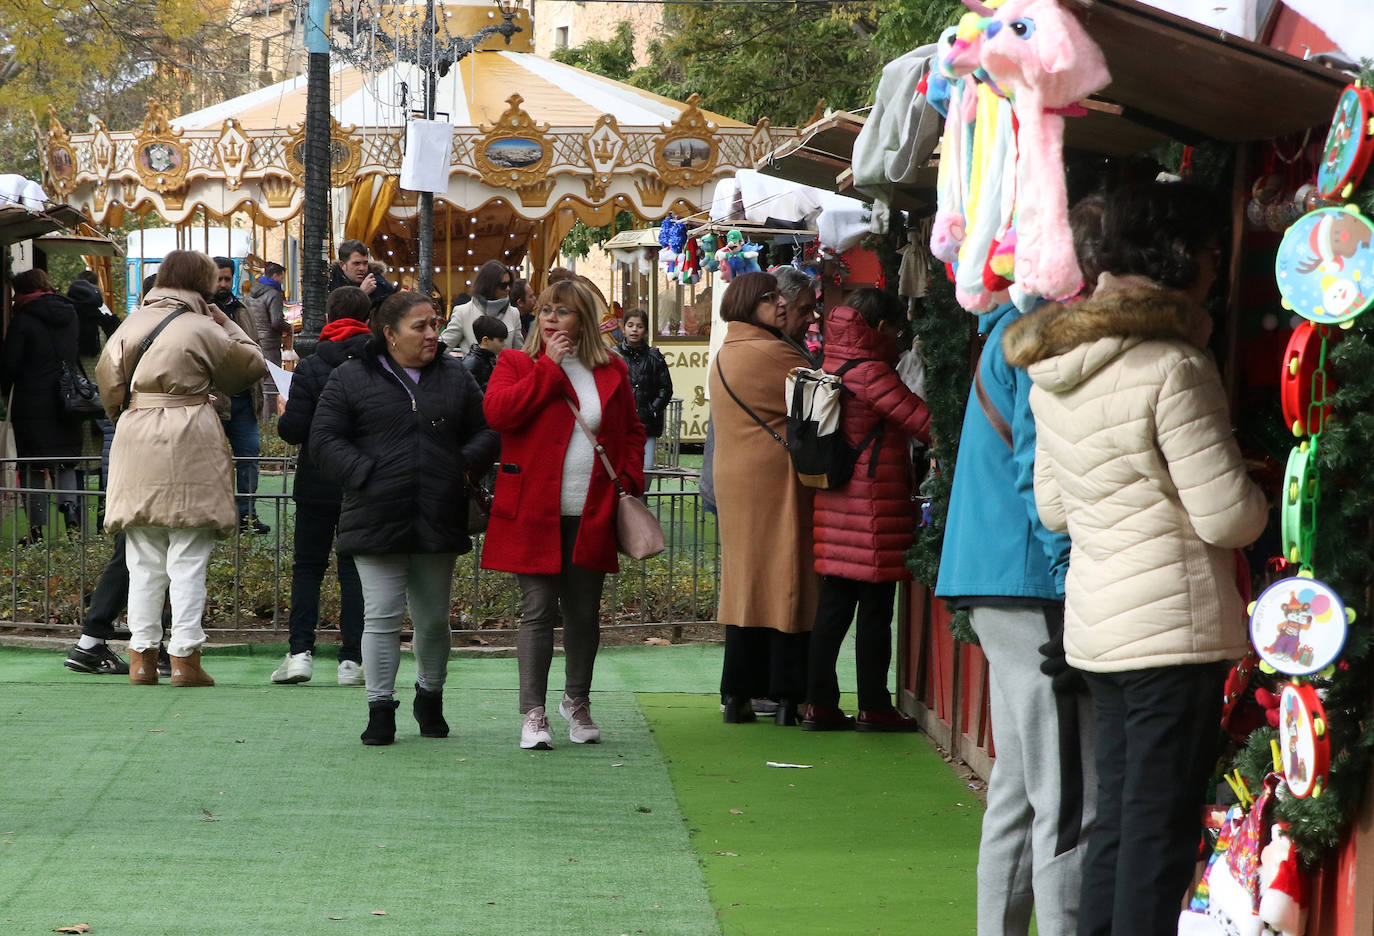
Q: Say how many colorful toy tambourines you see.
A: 6